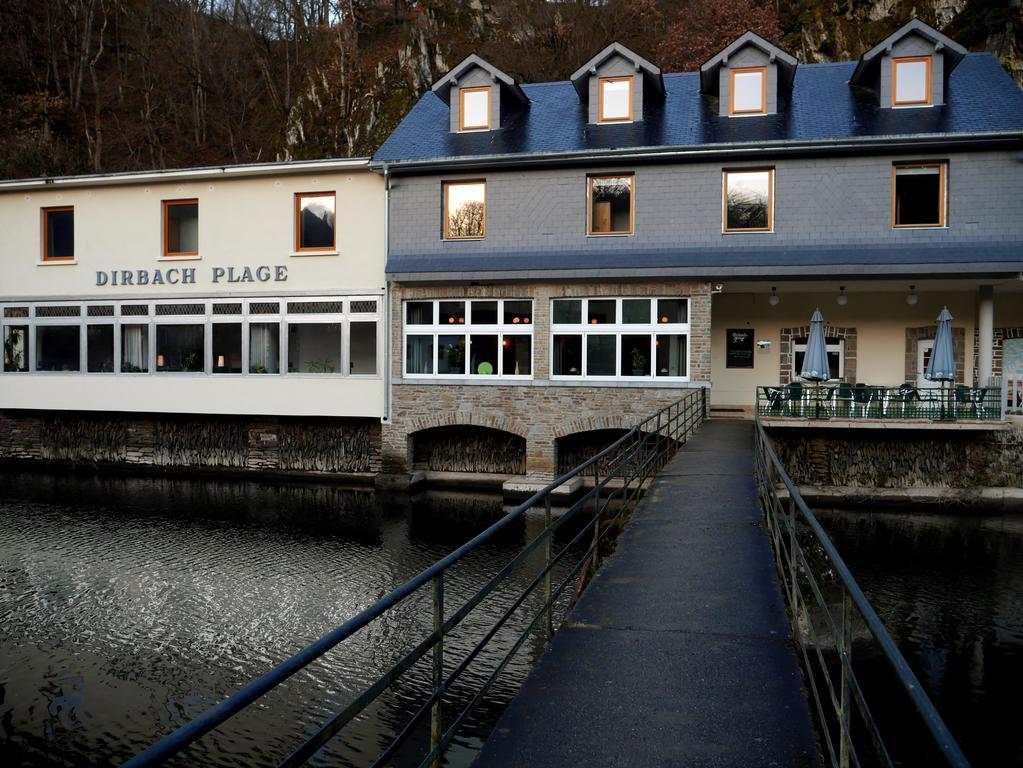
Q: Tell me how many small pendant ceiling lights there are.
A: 3